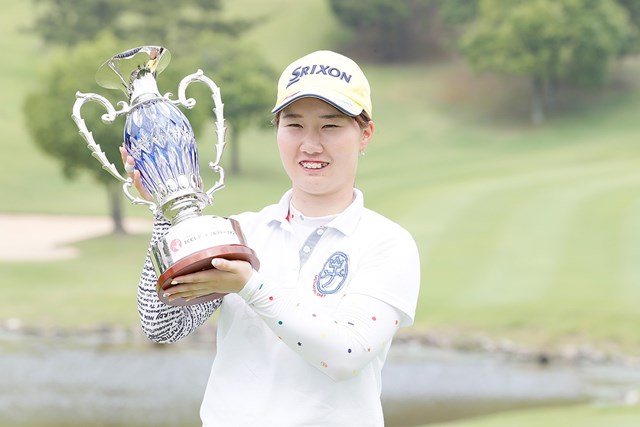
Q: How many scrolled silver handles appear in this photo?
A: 2